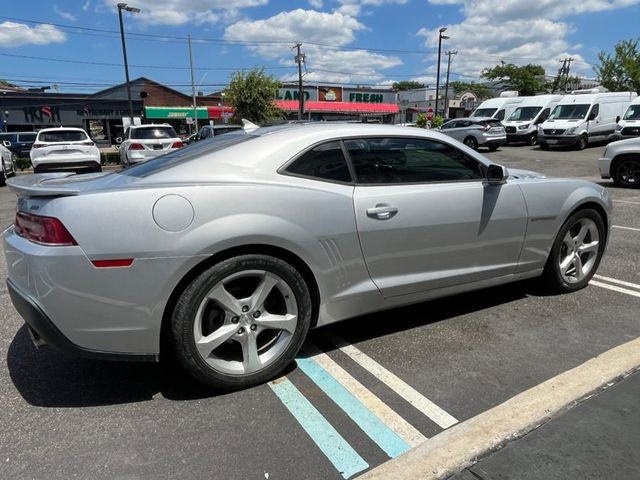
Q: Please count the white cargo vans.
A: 4